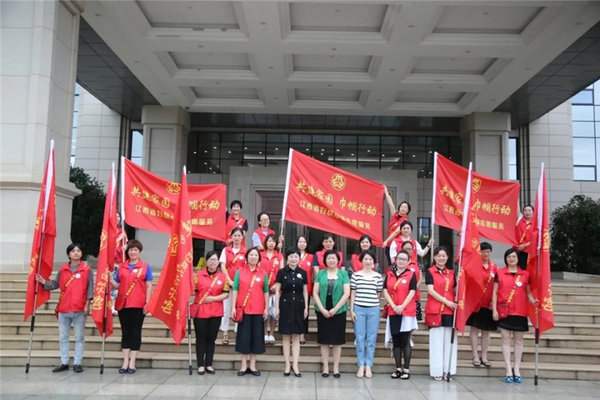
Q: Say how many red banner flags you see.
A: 8